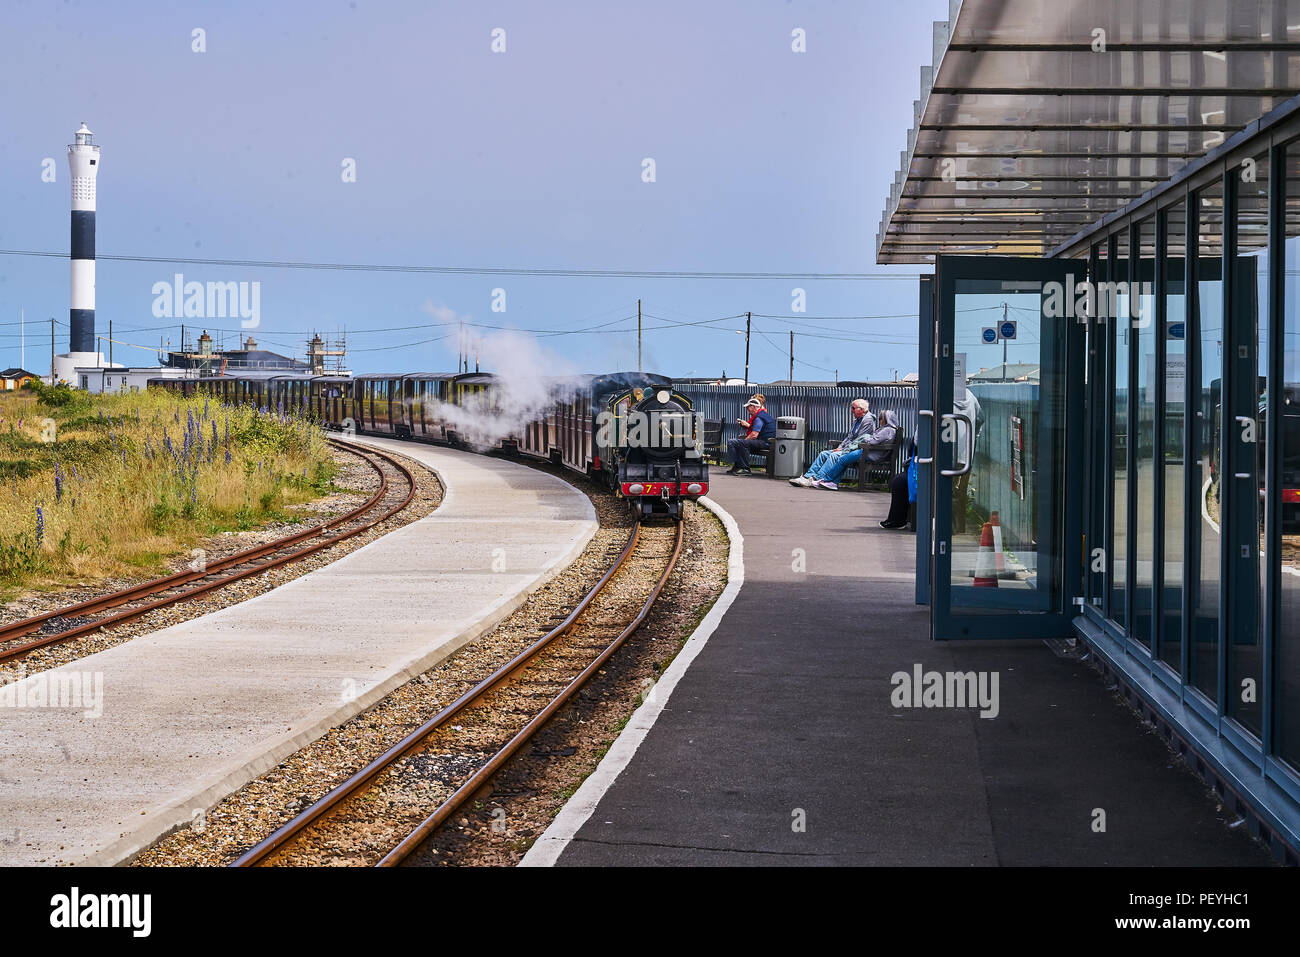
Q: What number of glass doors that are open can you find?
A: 2